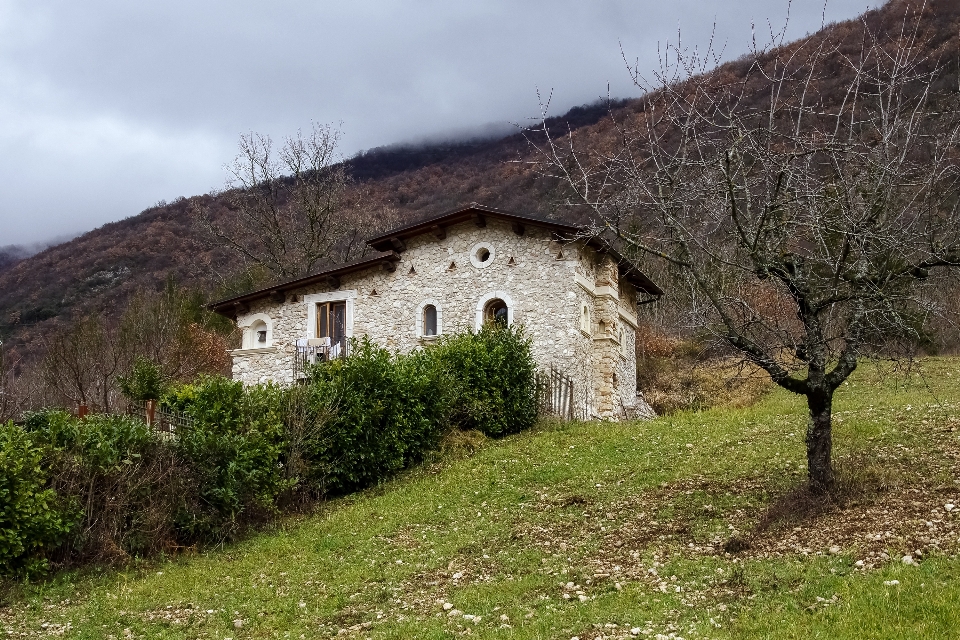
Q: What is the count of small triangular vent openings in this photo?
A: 6